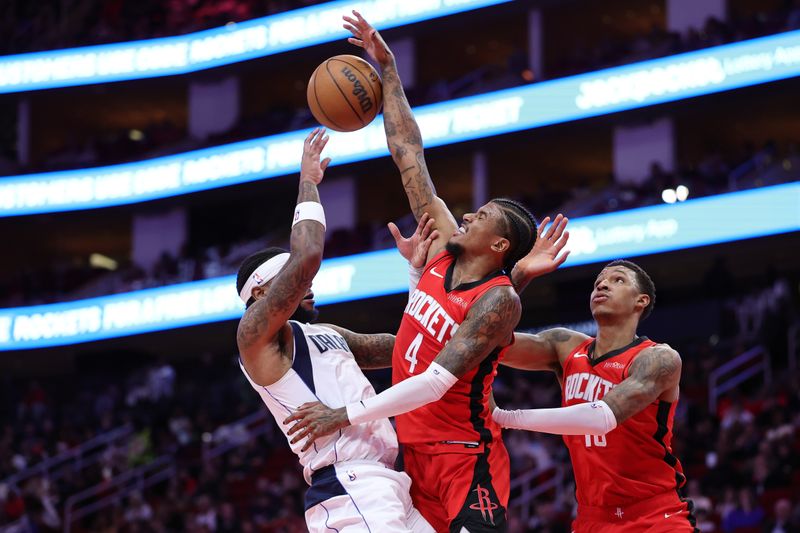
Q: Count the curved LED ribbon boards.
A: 3